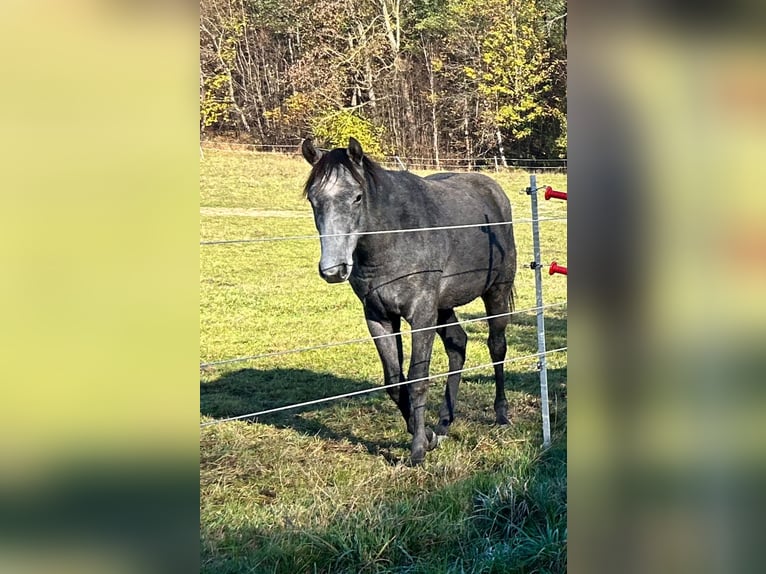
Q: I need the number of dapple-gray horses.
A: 1